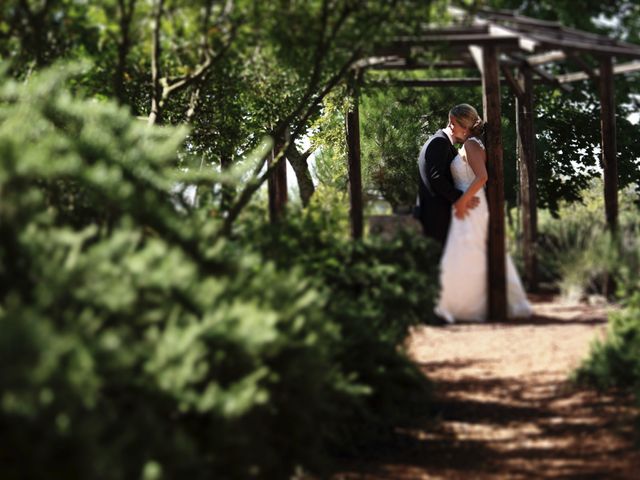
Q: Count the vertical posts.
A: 5